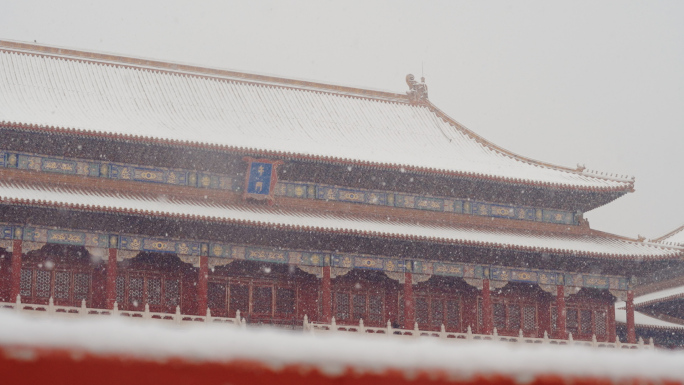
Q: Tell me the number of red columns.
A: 8